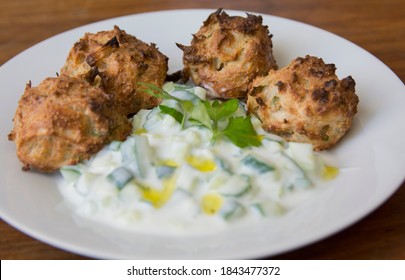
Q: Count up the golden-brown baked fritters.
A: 4